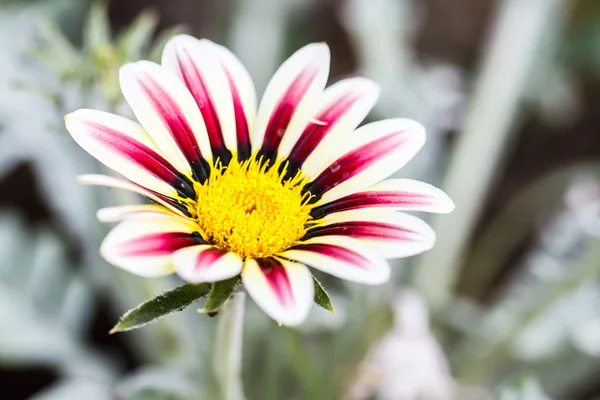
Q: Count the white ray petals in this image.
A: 15